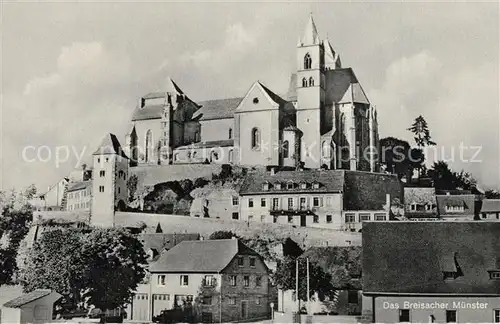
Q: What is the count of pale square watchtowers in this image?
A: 1